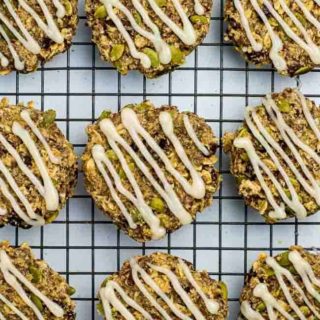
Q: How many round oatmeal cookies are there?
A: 9